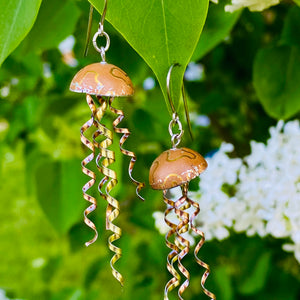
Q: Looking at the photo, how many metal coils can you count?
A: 8